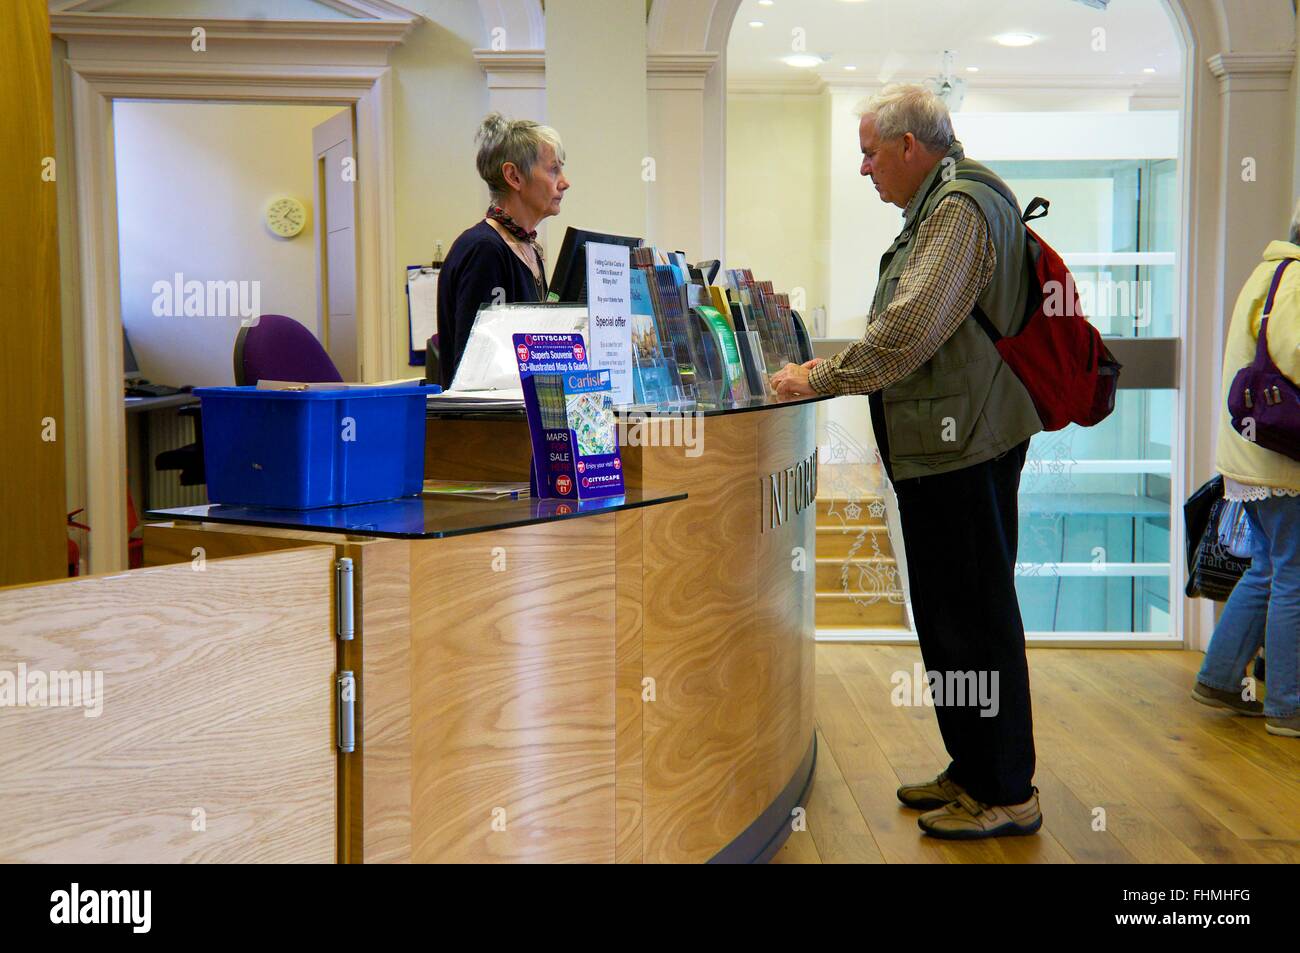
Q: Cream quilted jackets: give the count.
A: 1